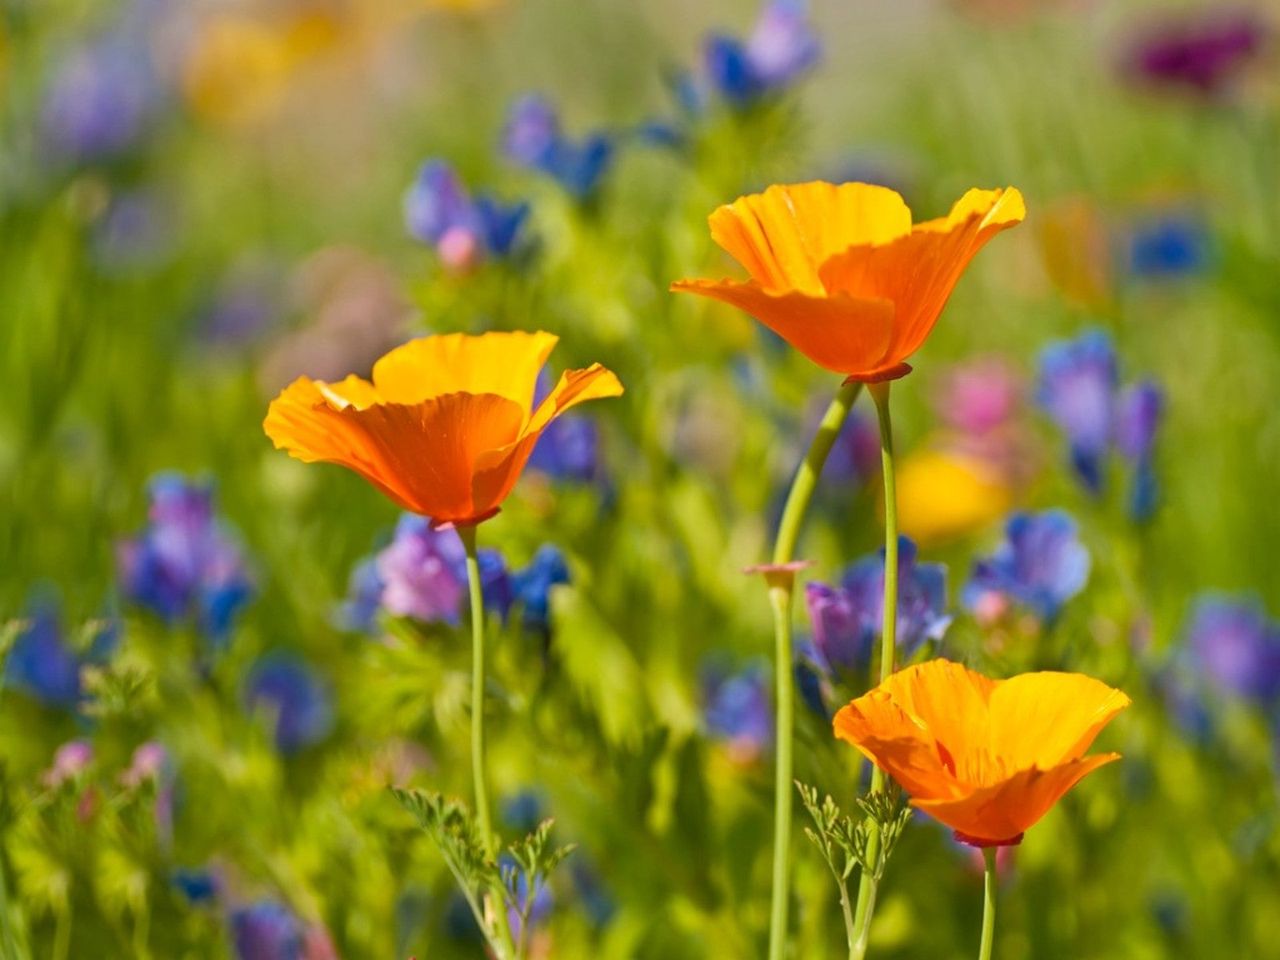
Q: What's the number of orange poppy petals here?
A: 12